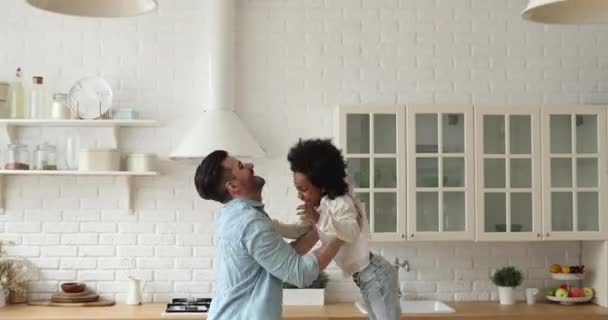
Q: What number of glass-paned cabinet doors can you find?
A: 4